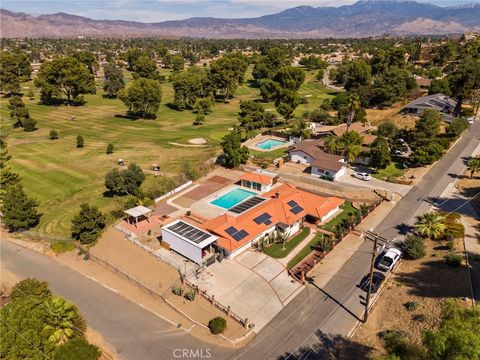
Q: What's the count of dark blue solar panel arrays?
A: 3